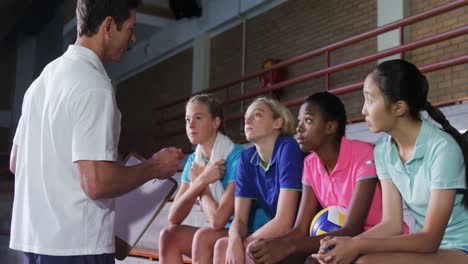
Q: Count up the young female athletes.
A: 4